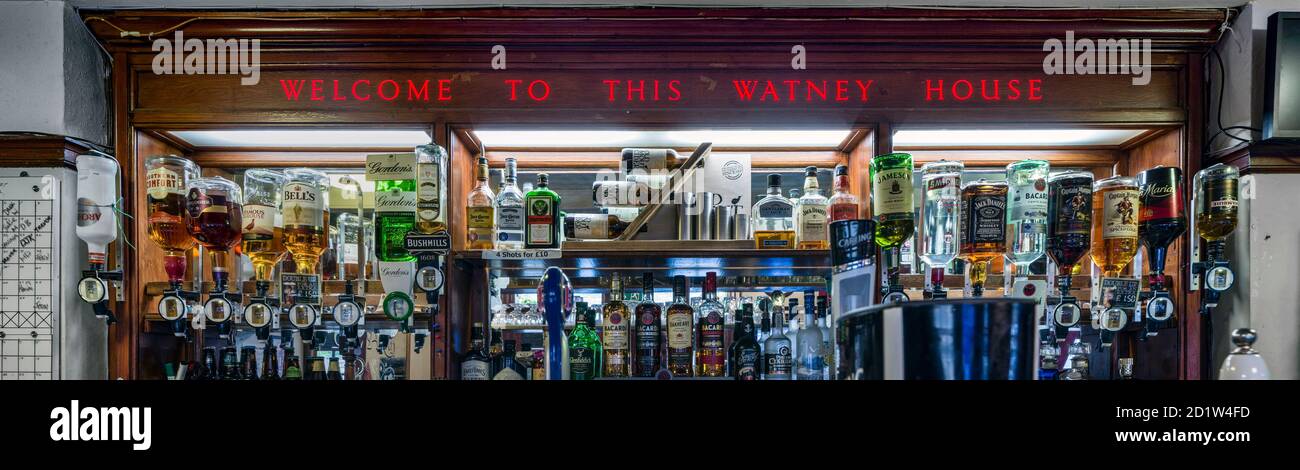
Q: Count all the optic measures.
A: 13